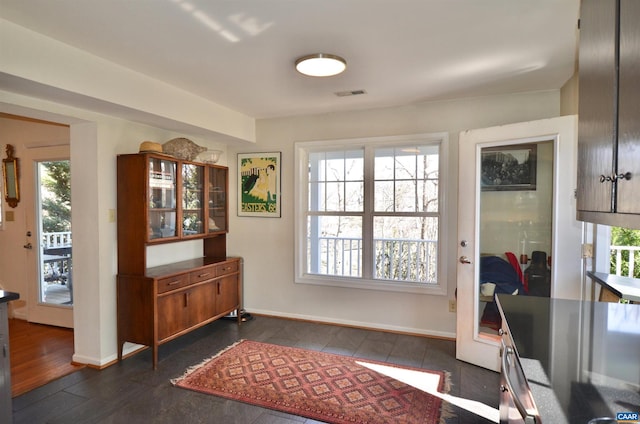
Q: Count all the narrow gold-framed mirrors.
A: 1